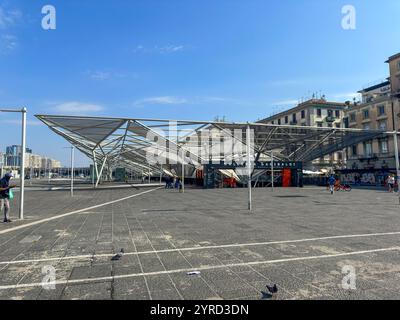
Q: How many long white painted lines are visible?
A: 3